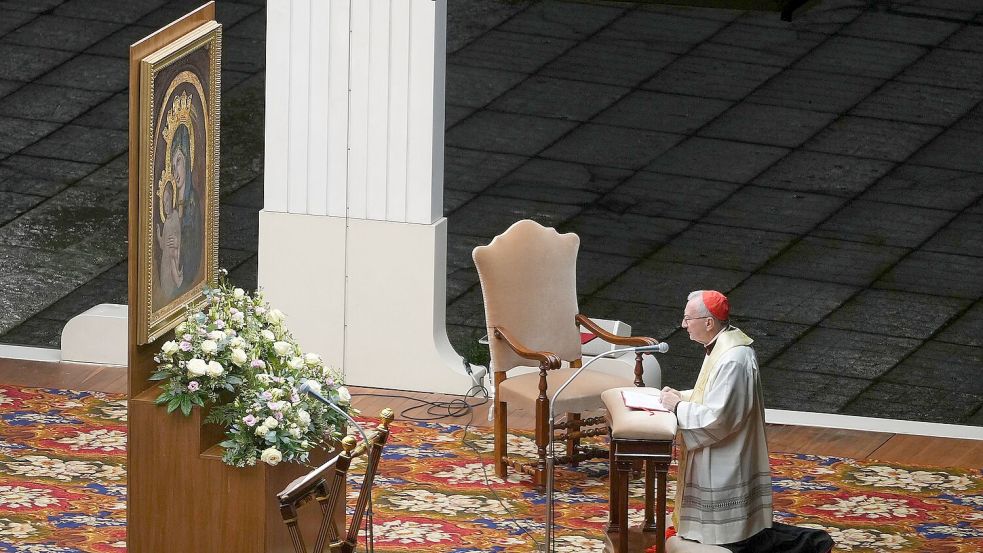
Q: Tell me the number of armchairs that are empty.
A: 1